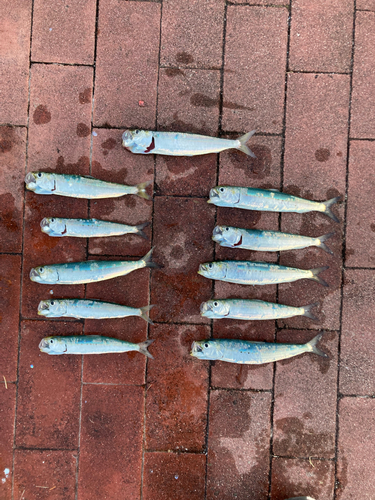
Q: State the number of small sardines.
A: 11